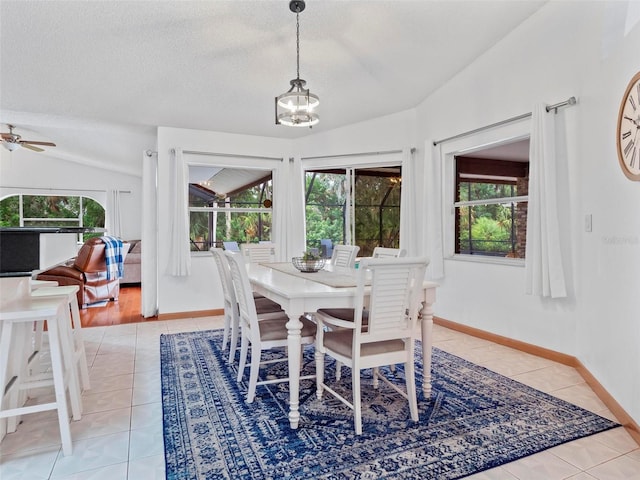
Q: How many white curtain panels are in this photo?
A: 8